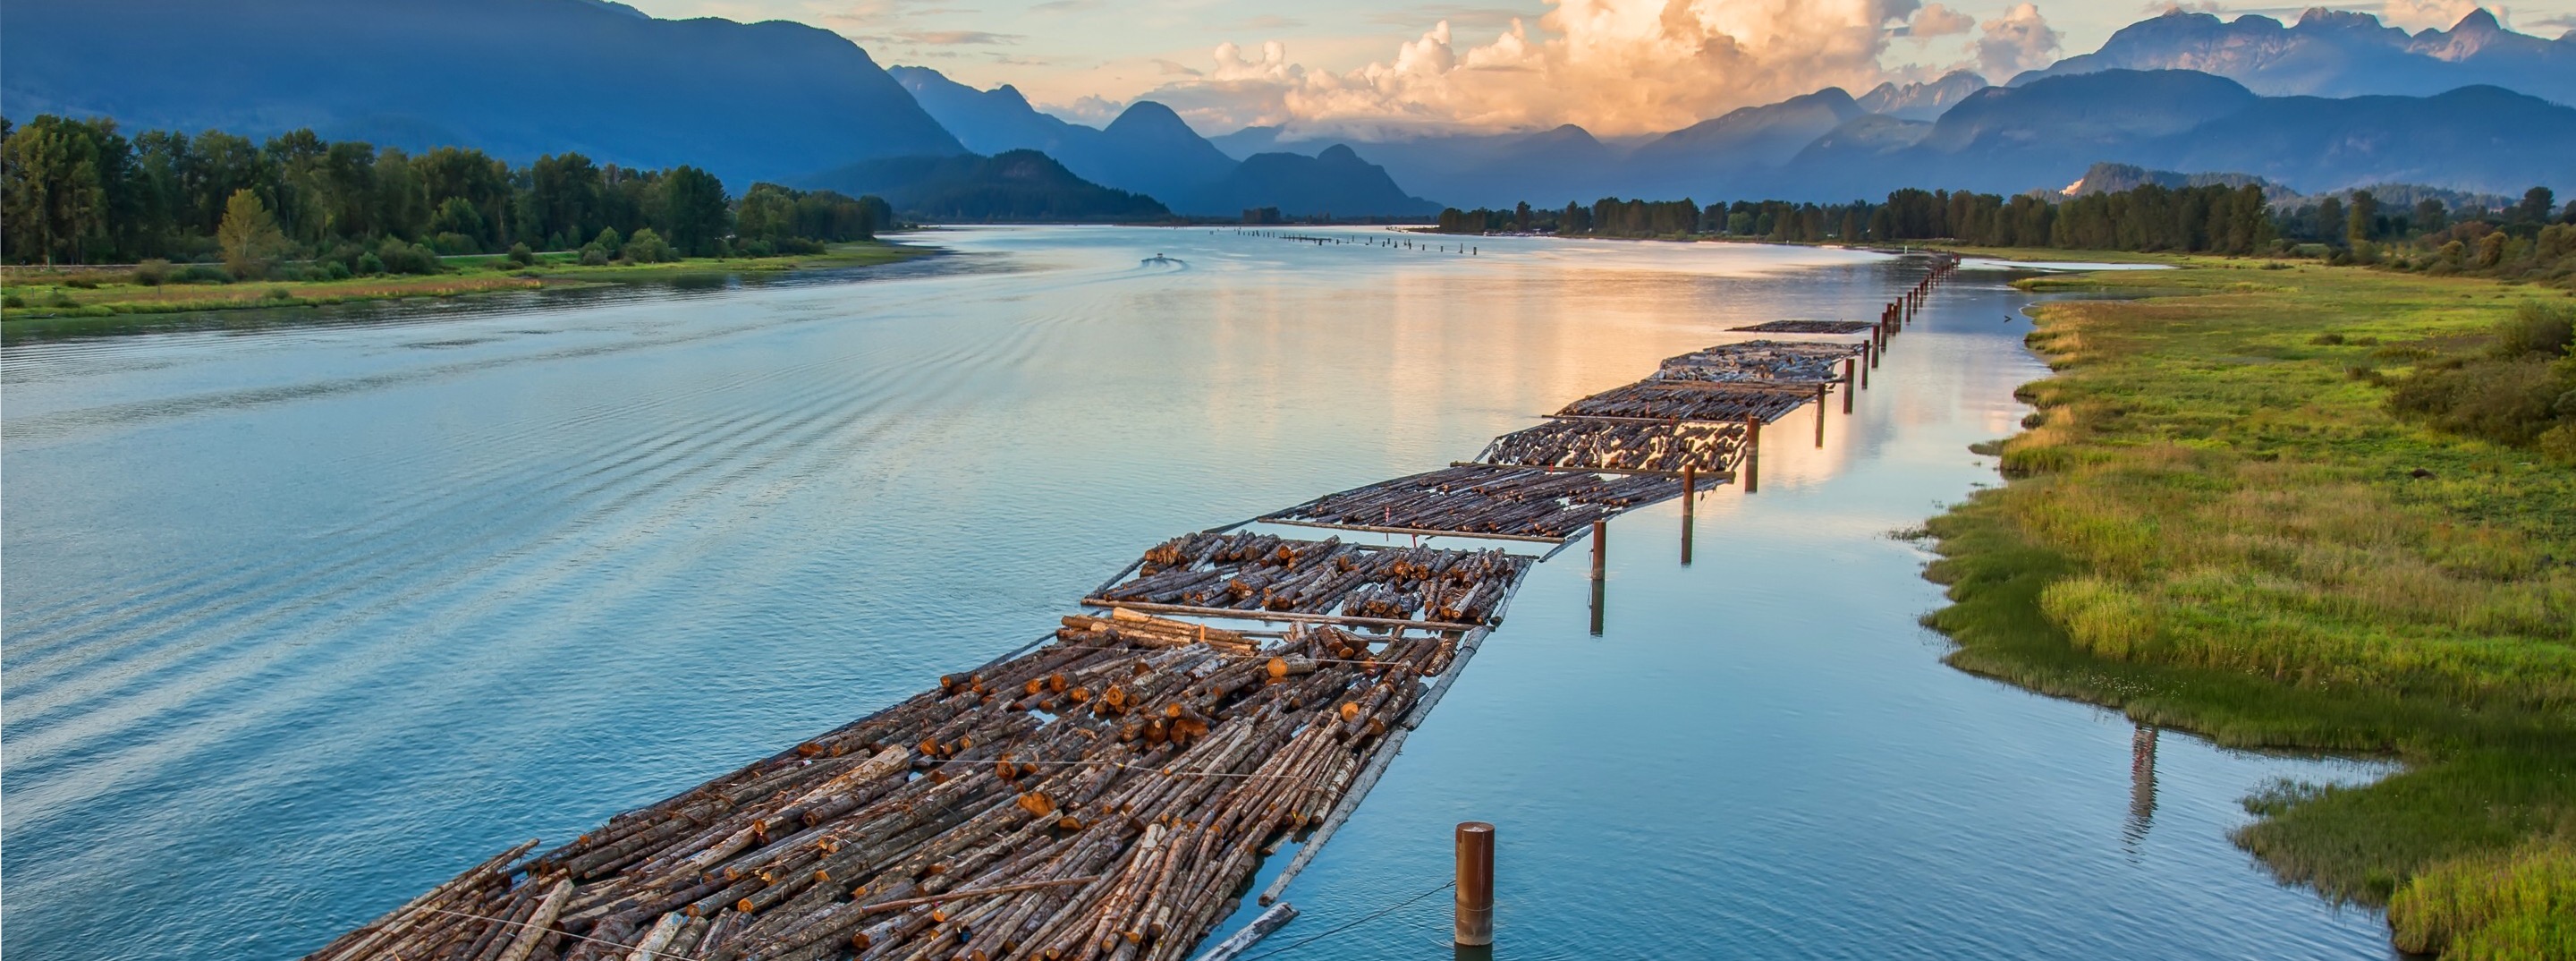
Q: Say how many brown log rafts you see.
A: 7